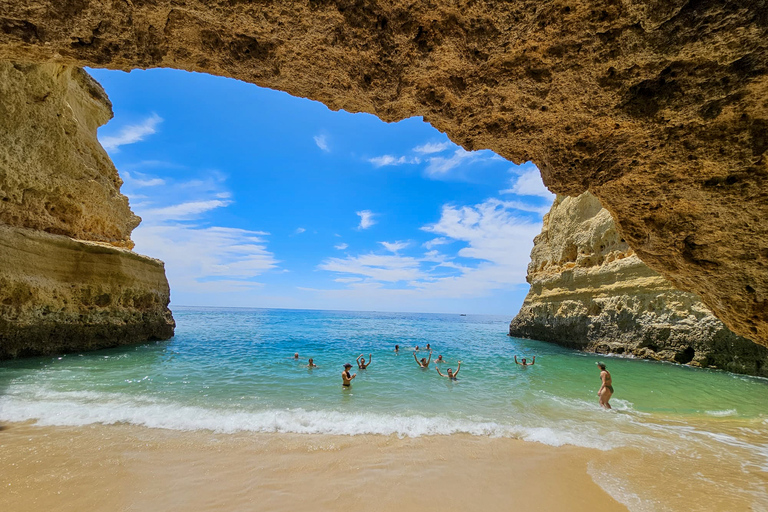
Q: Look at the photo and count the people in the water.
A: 12